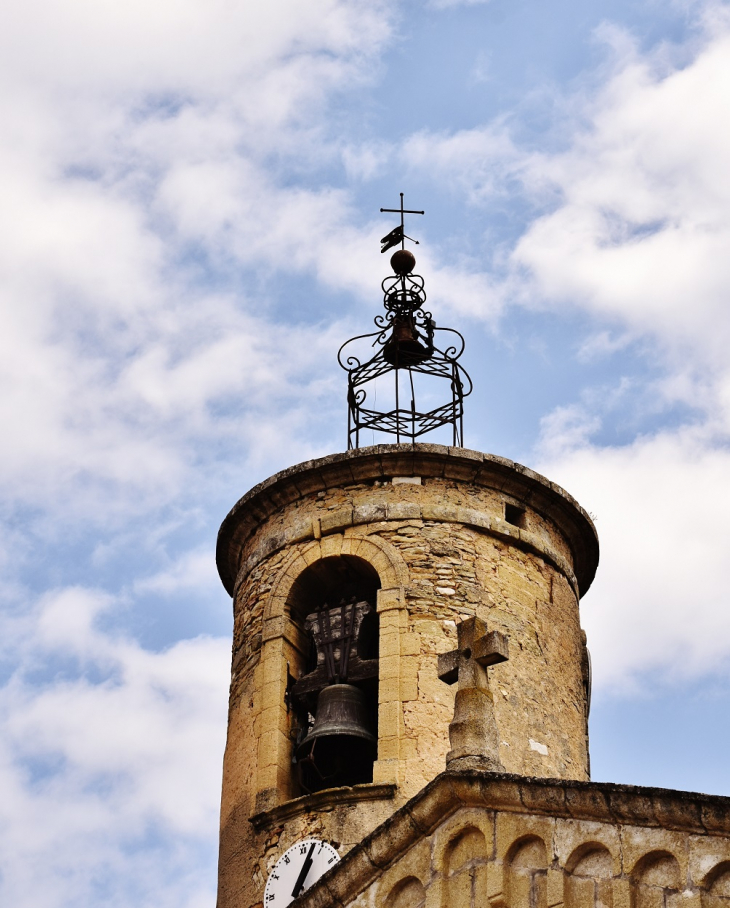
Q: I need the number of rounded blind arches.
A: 6